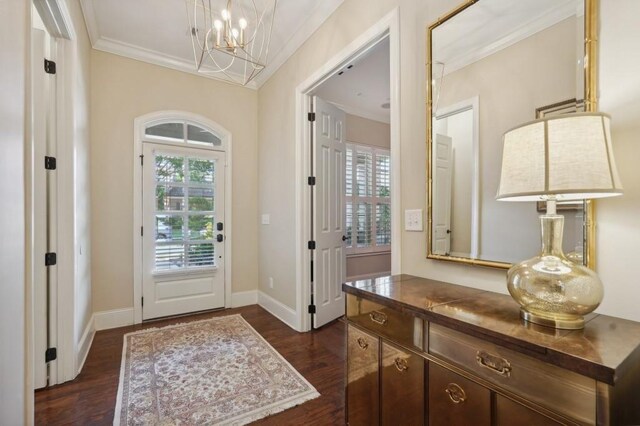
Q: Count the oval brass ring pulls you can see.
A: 3